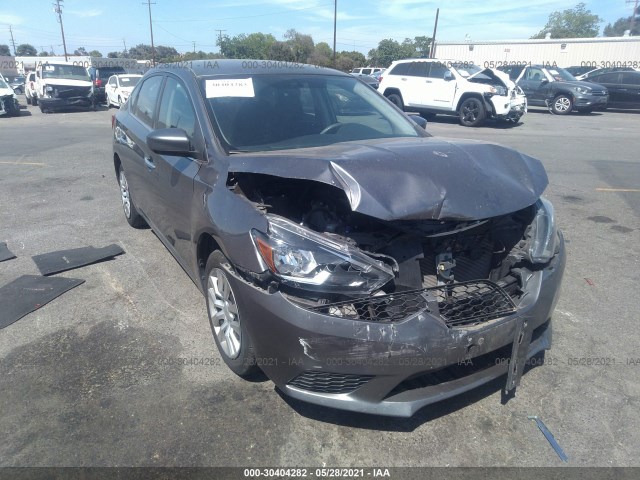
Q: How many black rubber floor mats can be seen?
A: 3